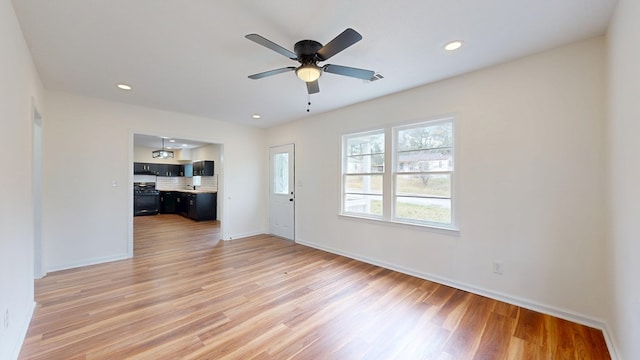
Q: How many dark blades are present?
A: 5